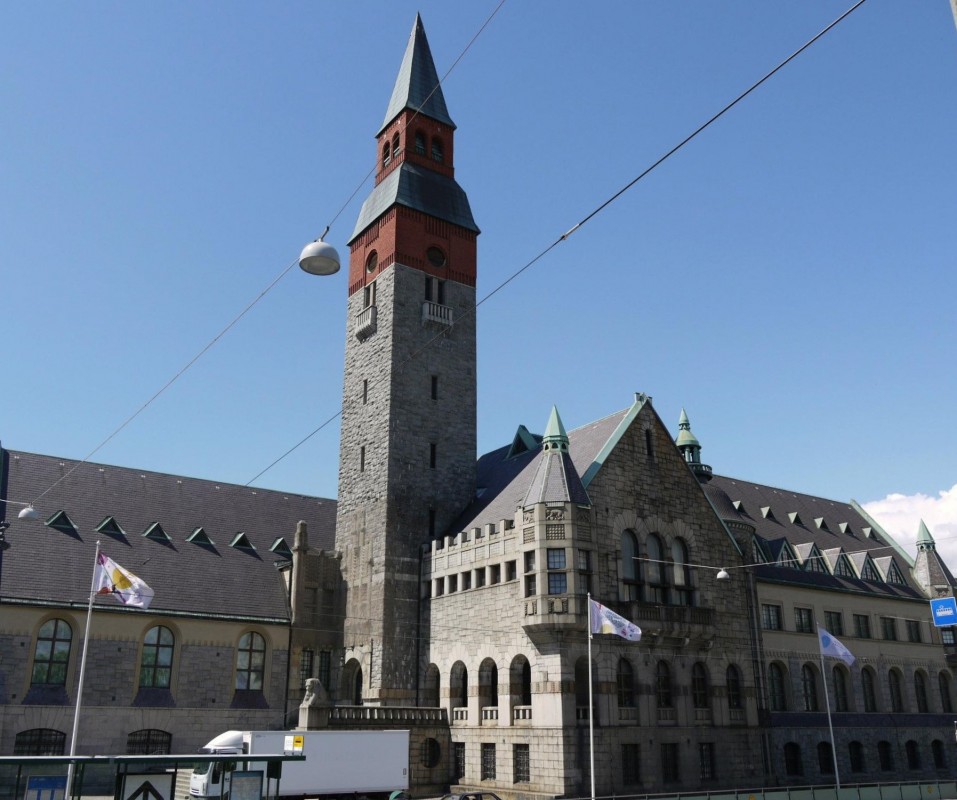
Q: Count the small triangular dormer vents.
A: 12